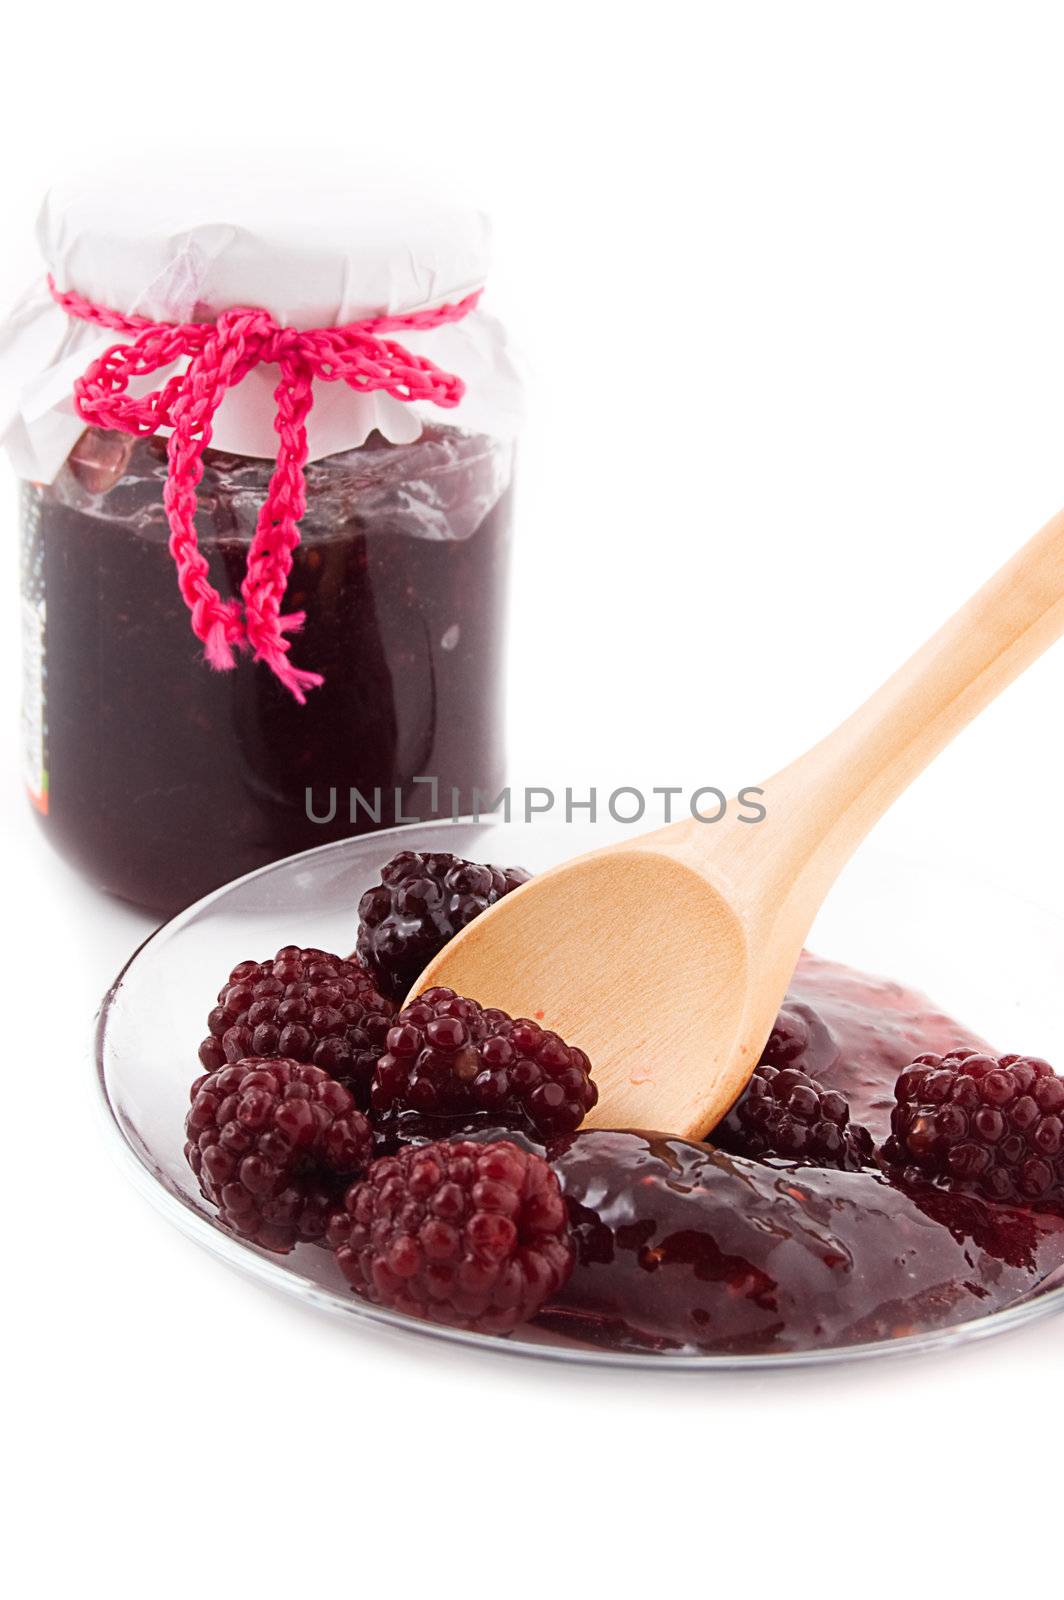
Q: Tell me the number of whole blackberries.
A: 7